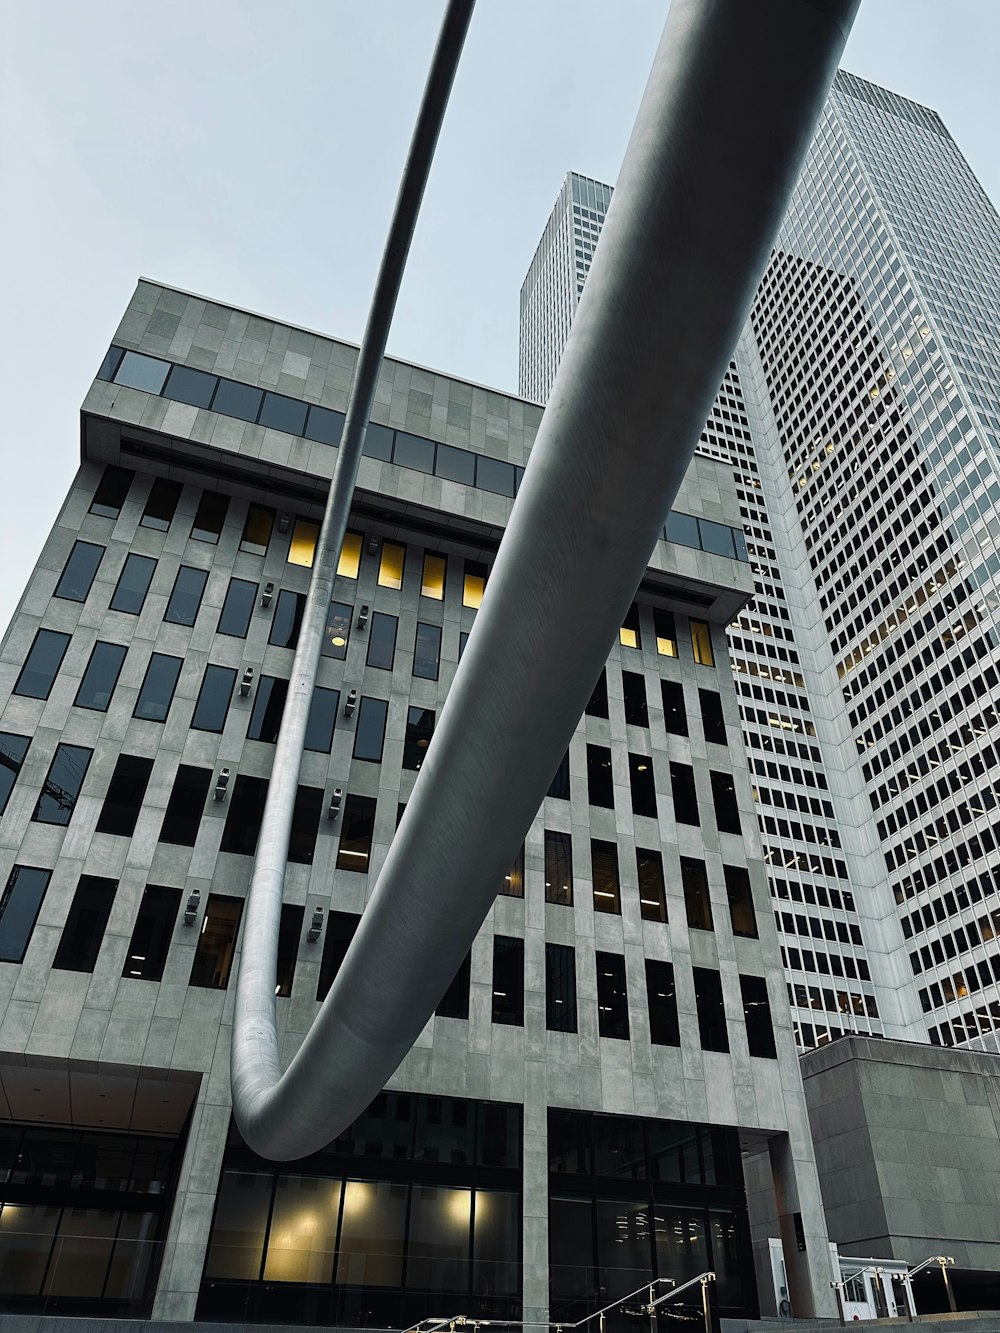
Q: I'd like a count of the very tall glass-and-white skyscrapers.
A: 2